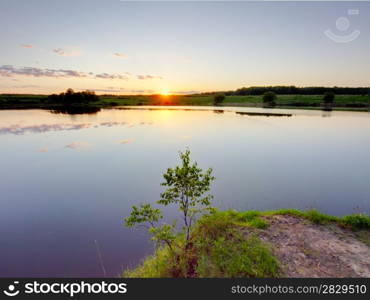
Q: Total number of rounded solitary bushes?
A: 3